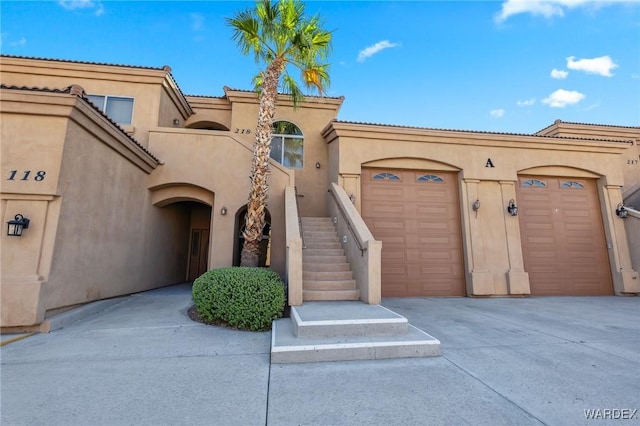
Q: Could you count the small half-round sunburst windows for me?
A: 4